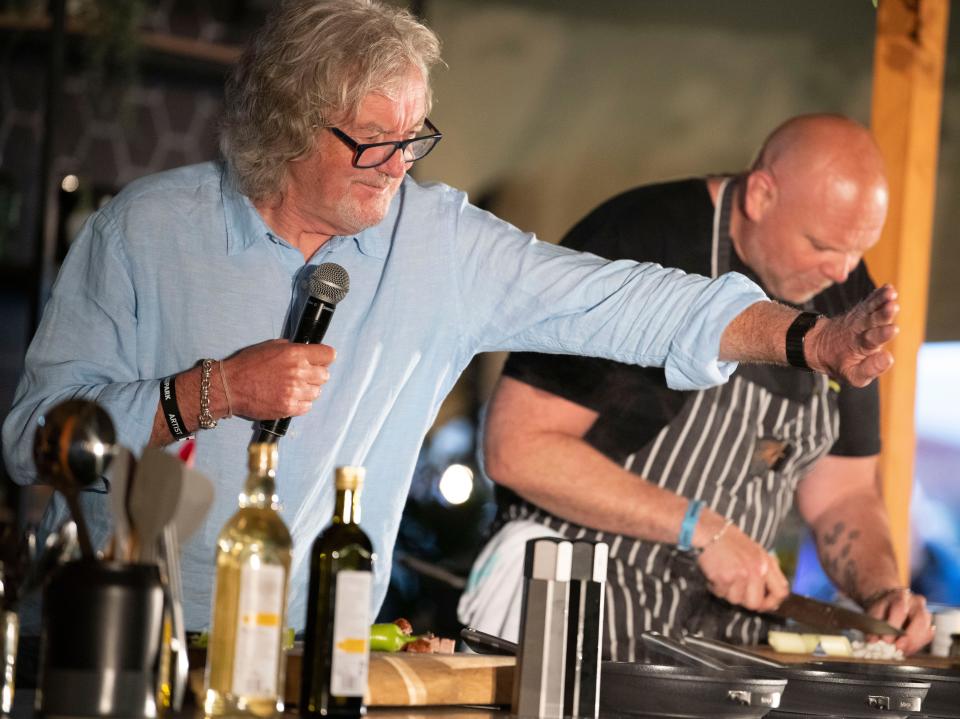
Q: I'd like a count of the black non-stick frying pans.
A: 3